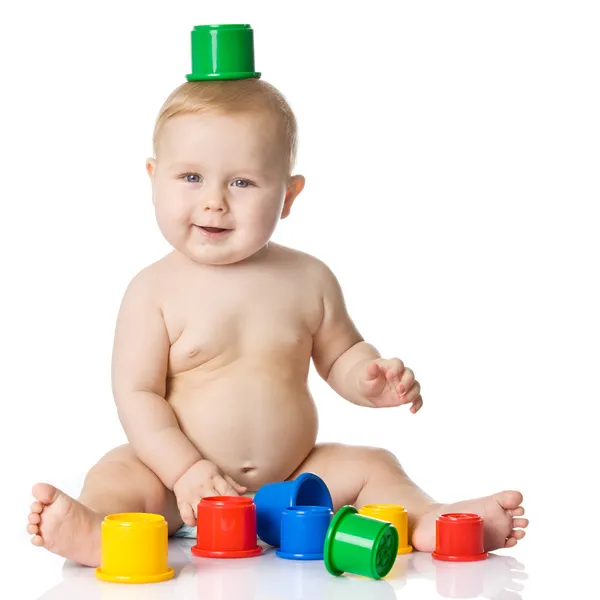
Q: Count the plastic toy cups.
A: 8